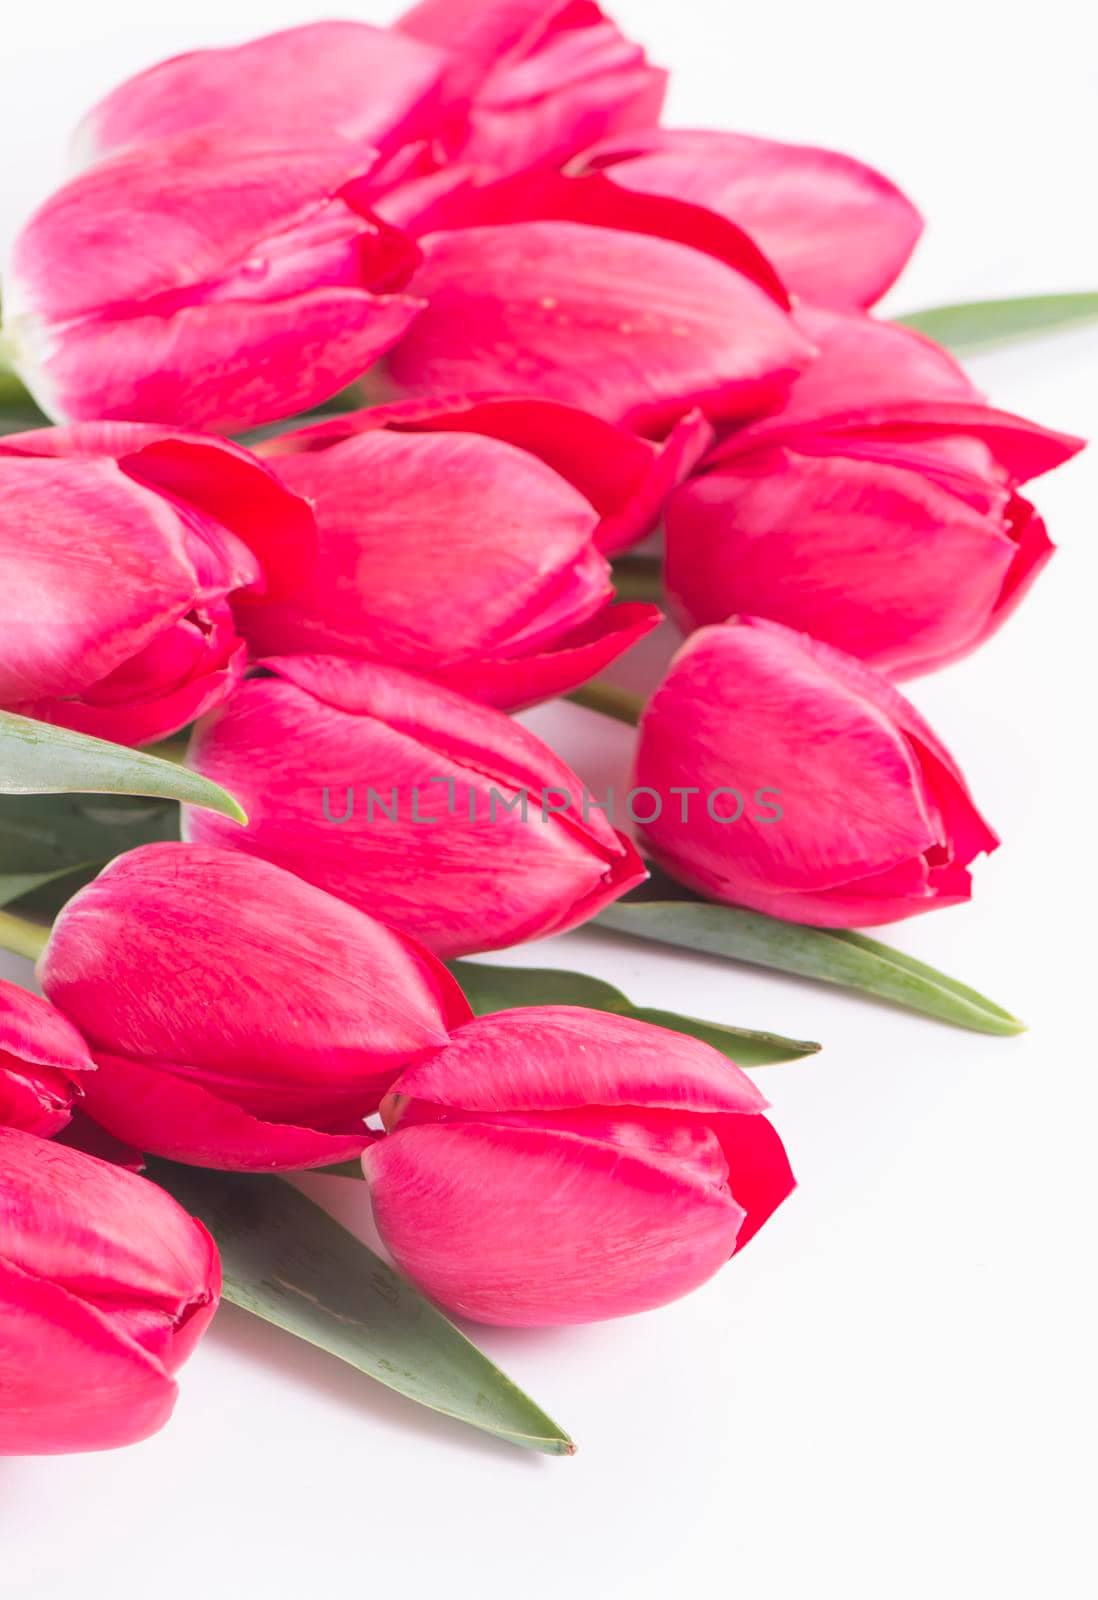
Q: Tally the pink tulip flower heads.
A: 15